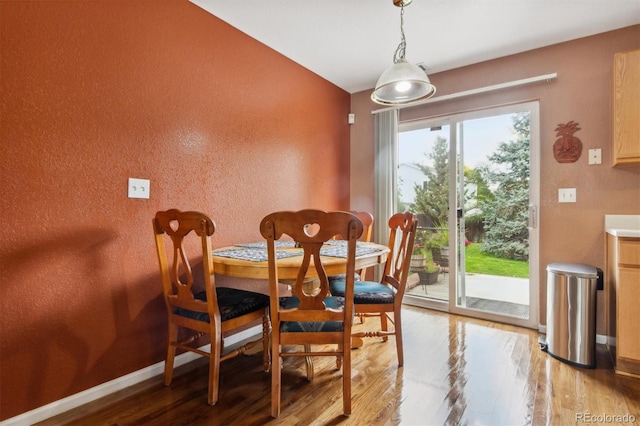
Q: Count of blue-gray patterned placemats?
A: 4